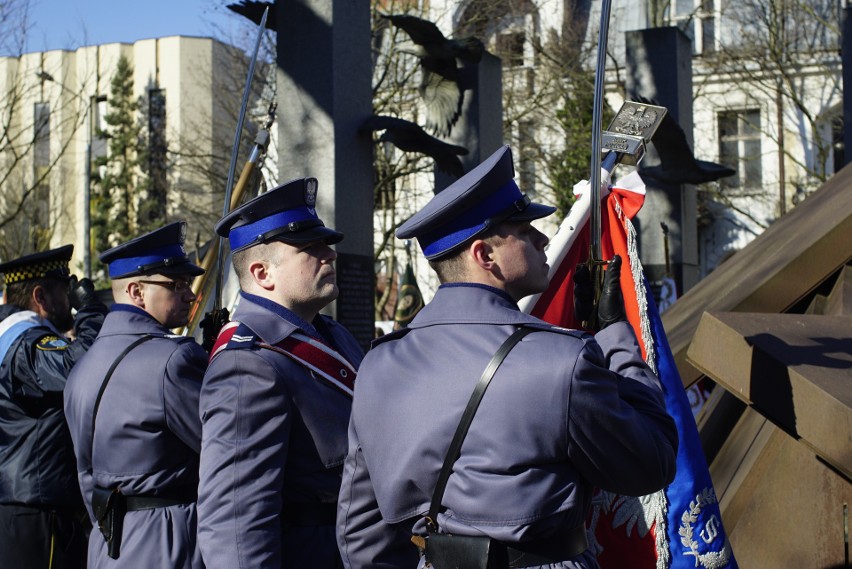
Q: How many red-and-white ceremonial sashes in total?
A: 1